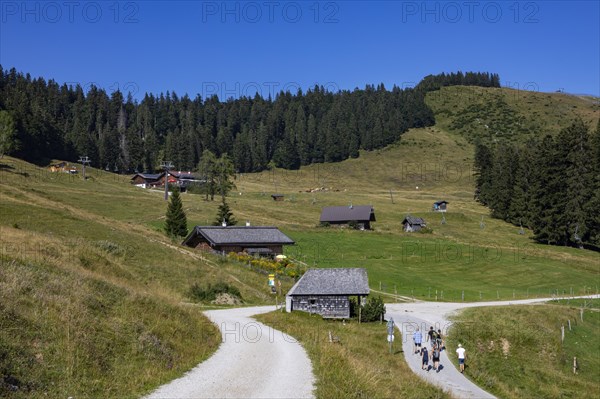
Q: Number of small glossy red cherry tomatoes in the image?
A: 0